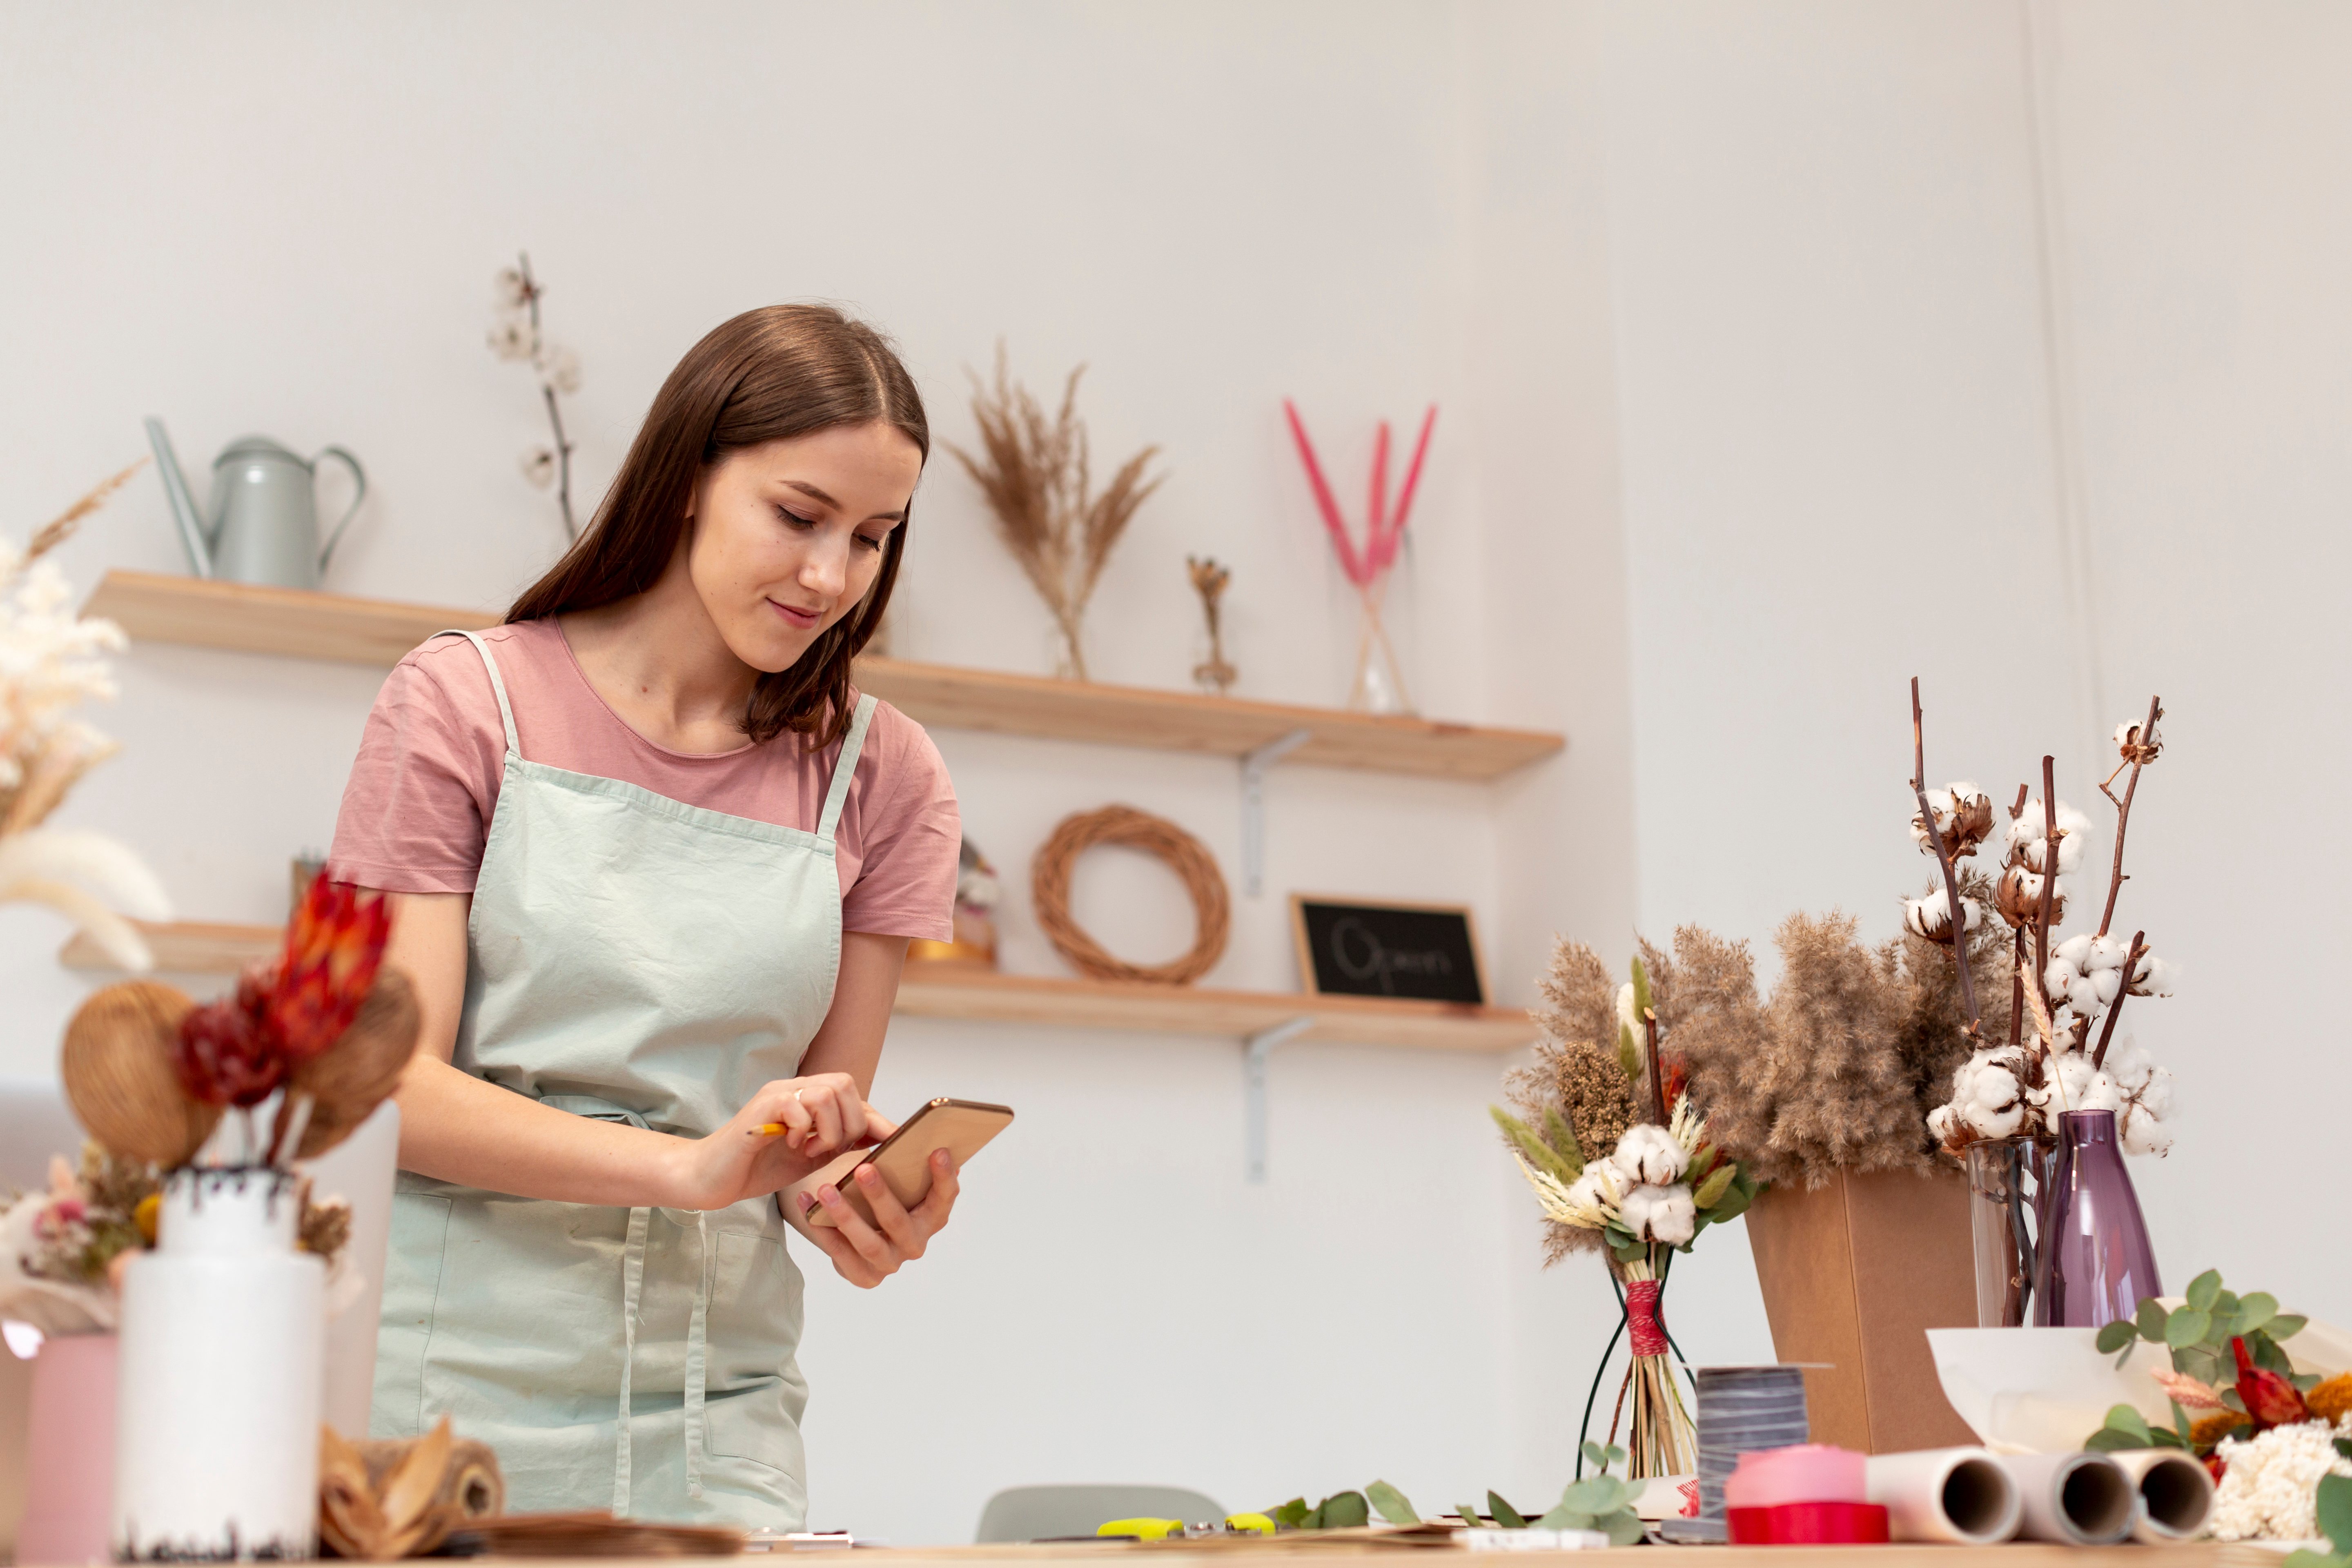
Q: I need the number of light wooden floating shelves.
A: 2